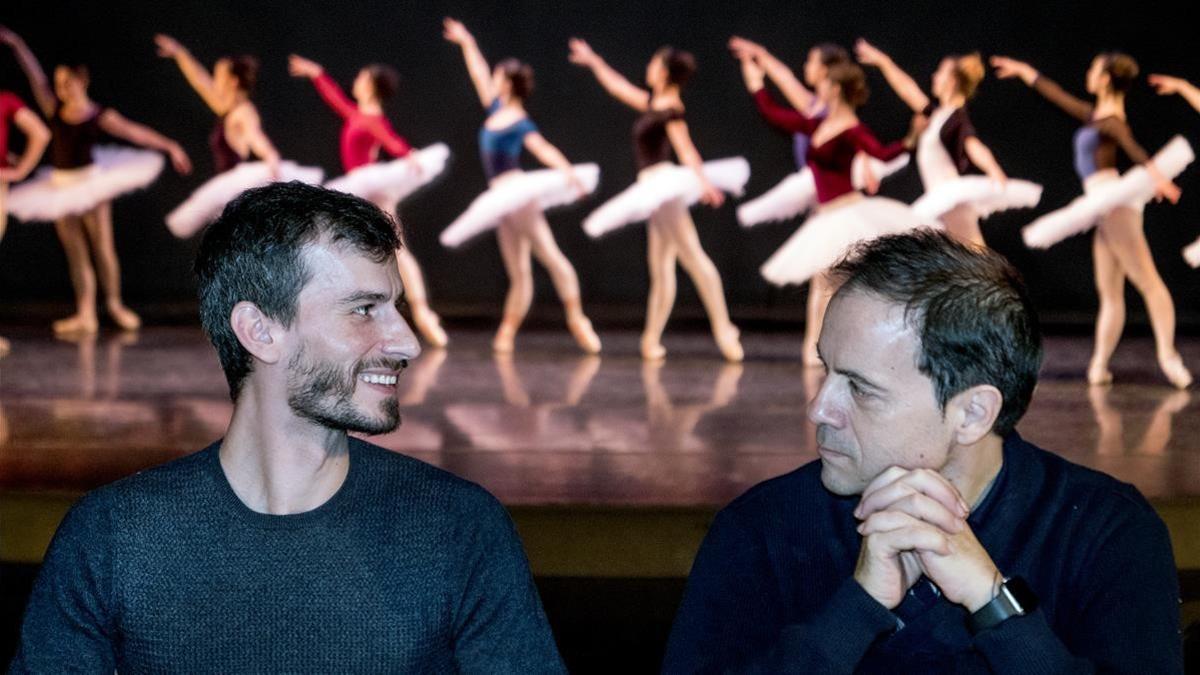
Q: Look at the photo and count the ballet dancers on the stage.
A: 11